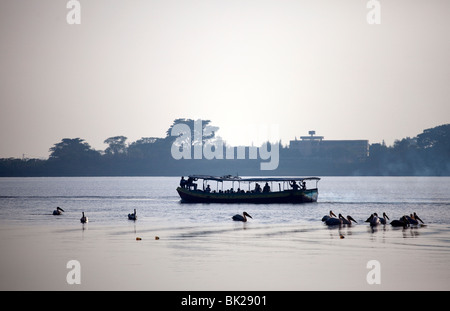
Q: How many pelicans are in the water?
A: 13